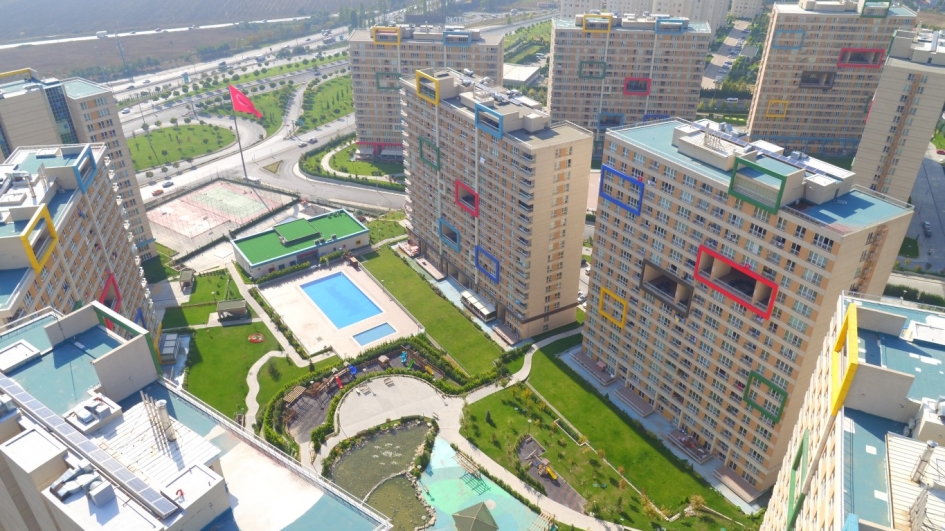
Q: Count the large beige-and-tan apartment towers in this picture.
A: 10